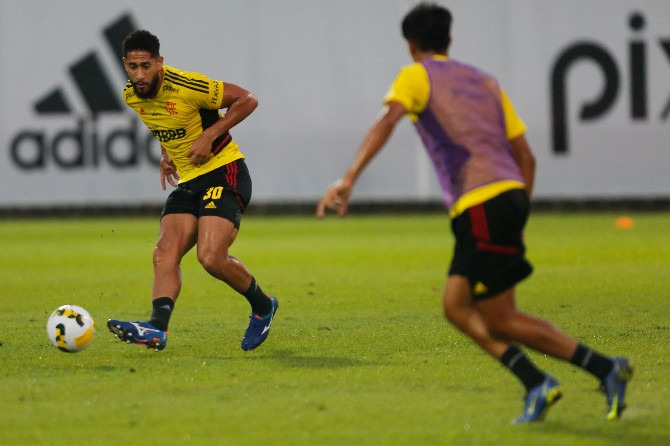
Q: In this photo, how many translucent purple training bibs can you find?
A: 1